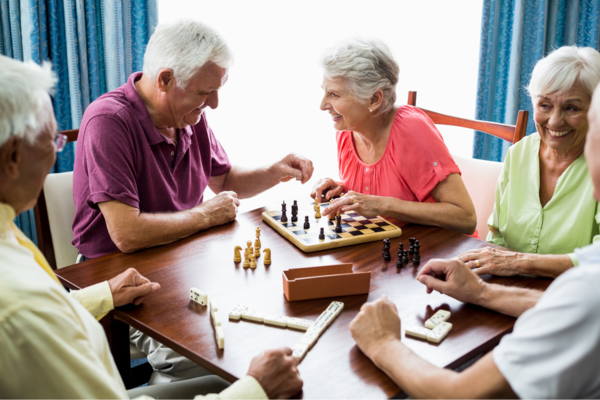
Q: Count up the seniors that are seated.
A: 5